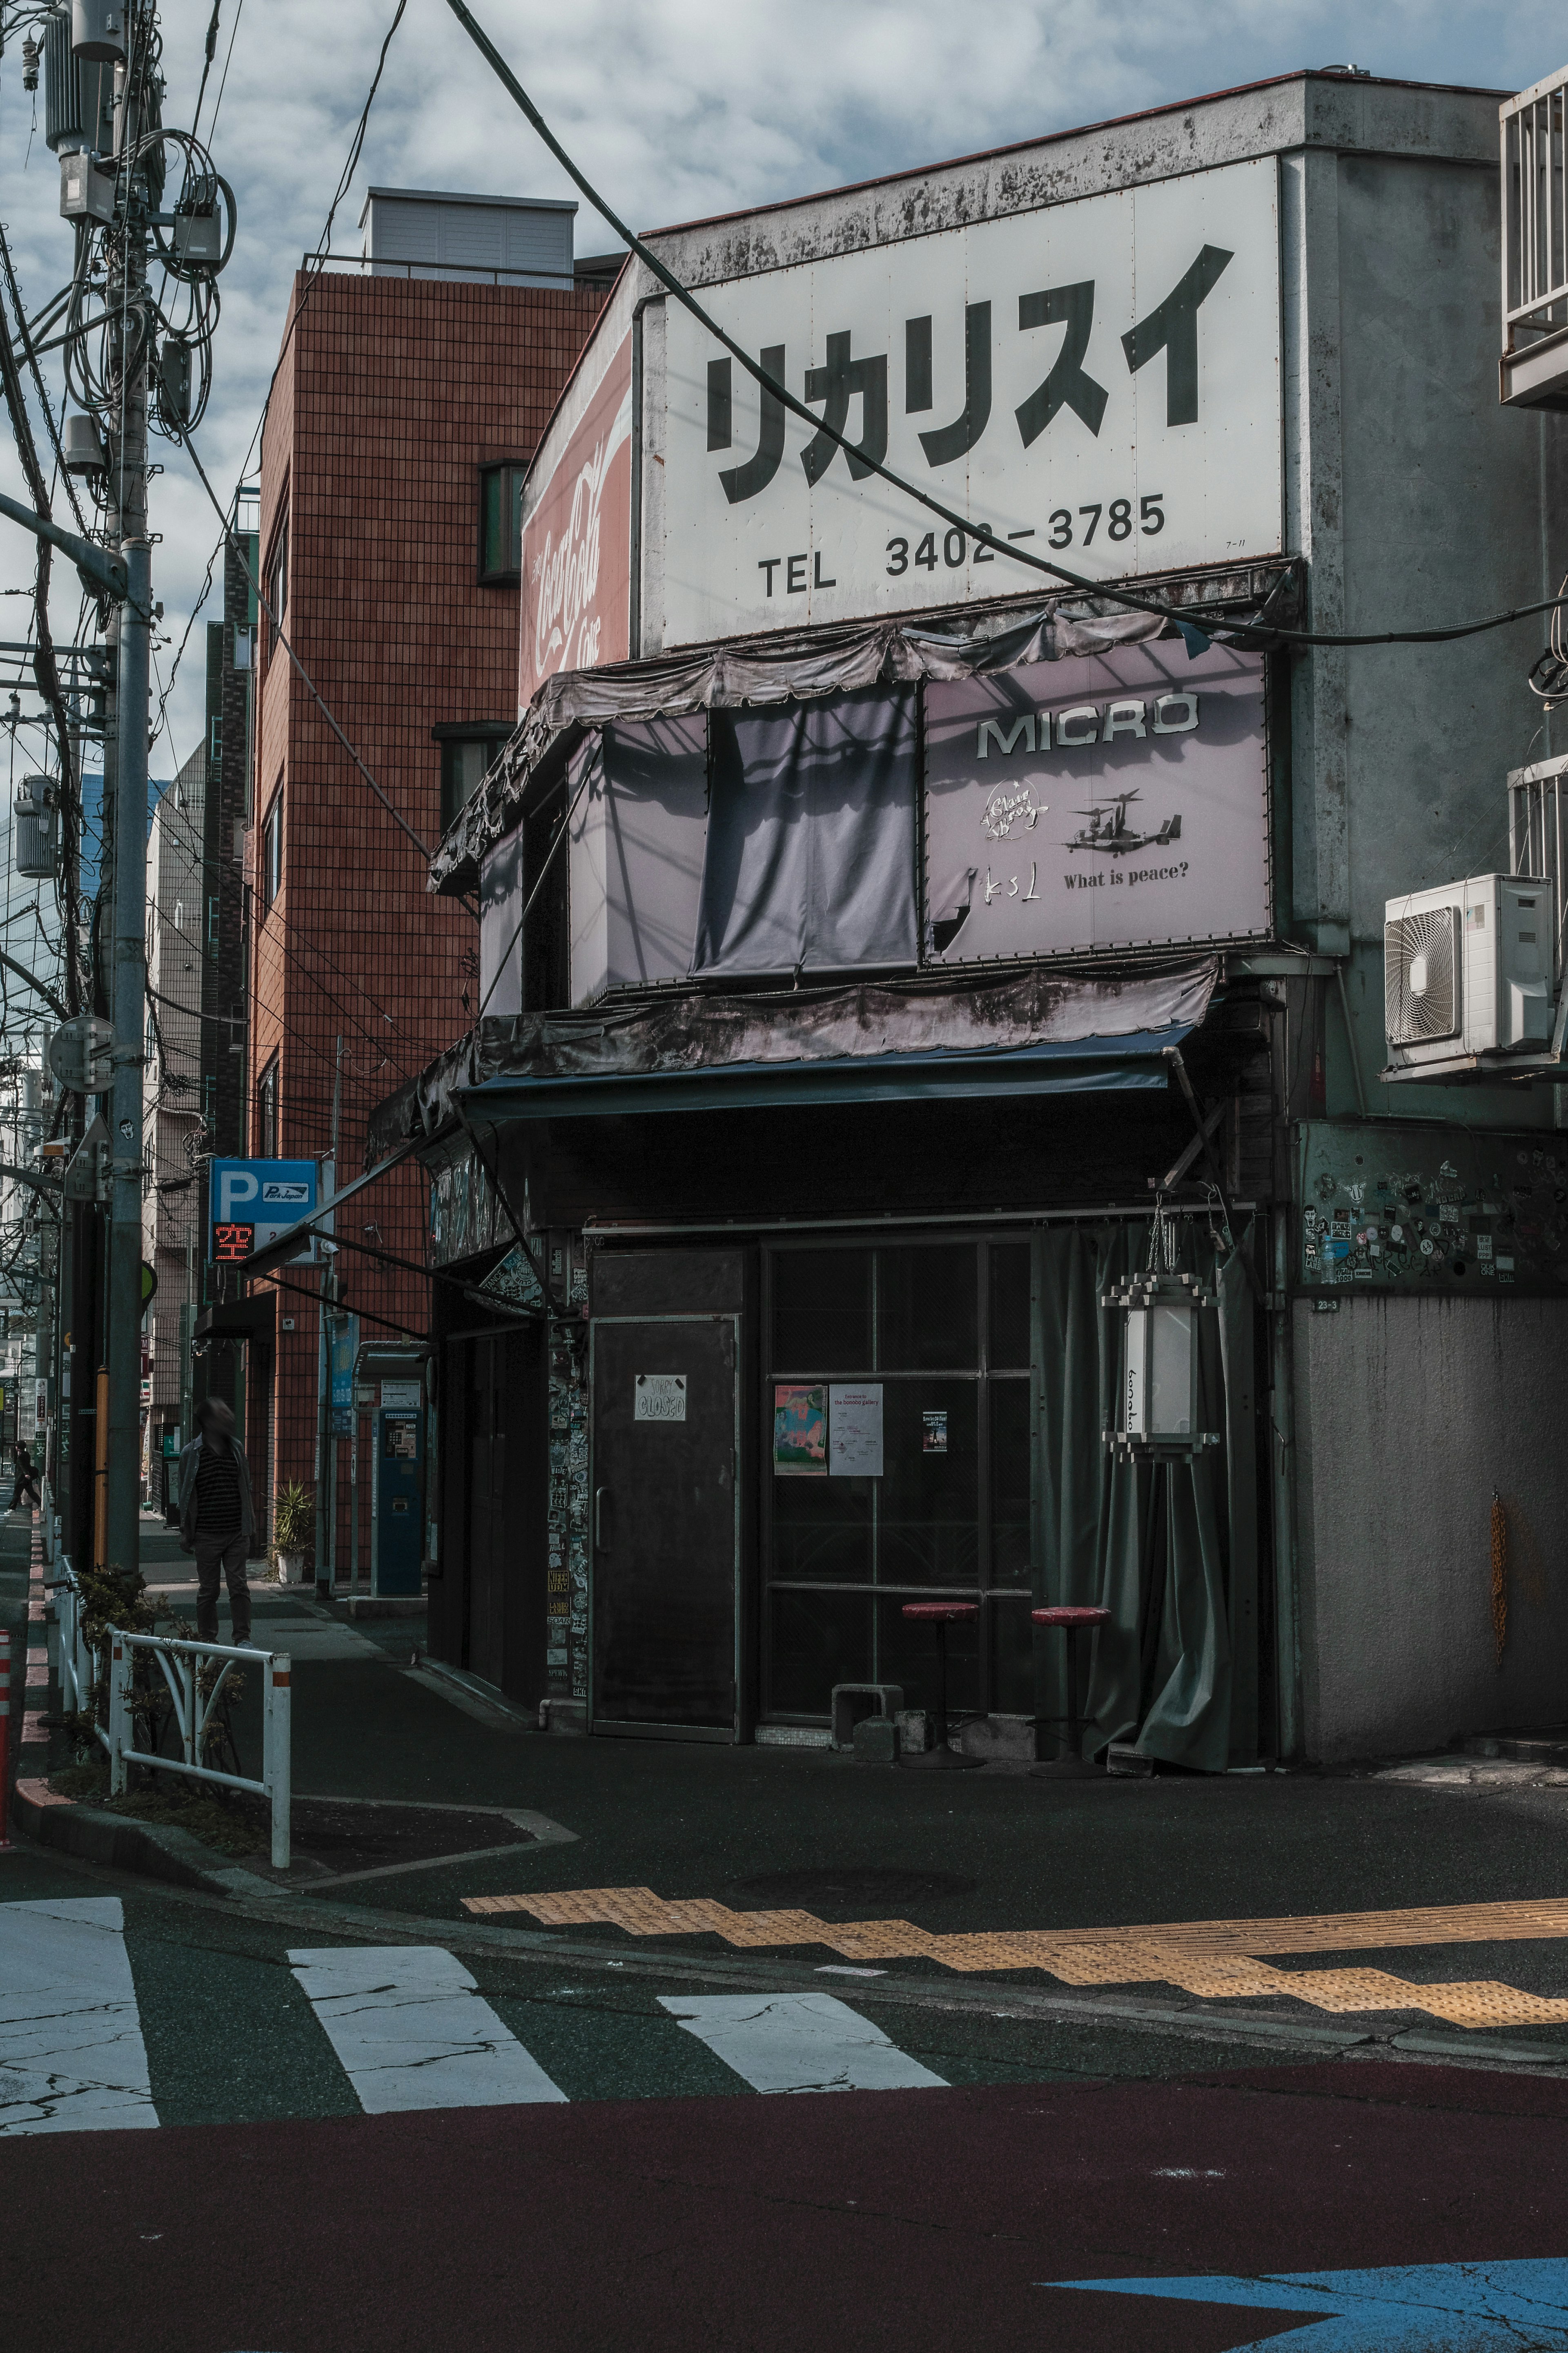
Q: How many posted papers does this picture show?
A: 4